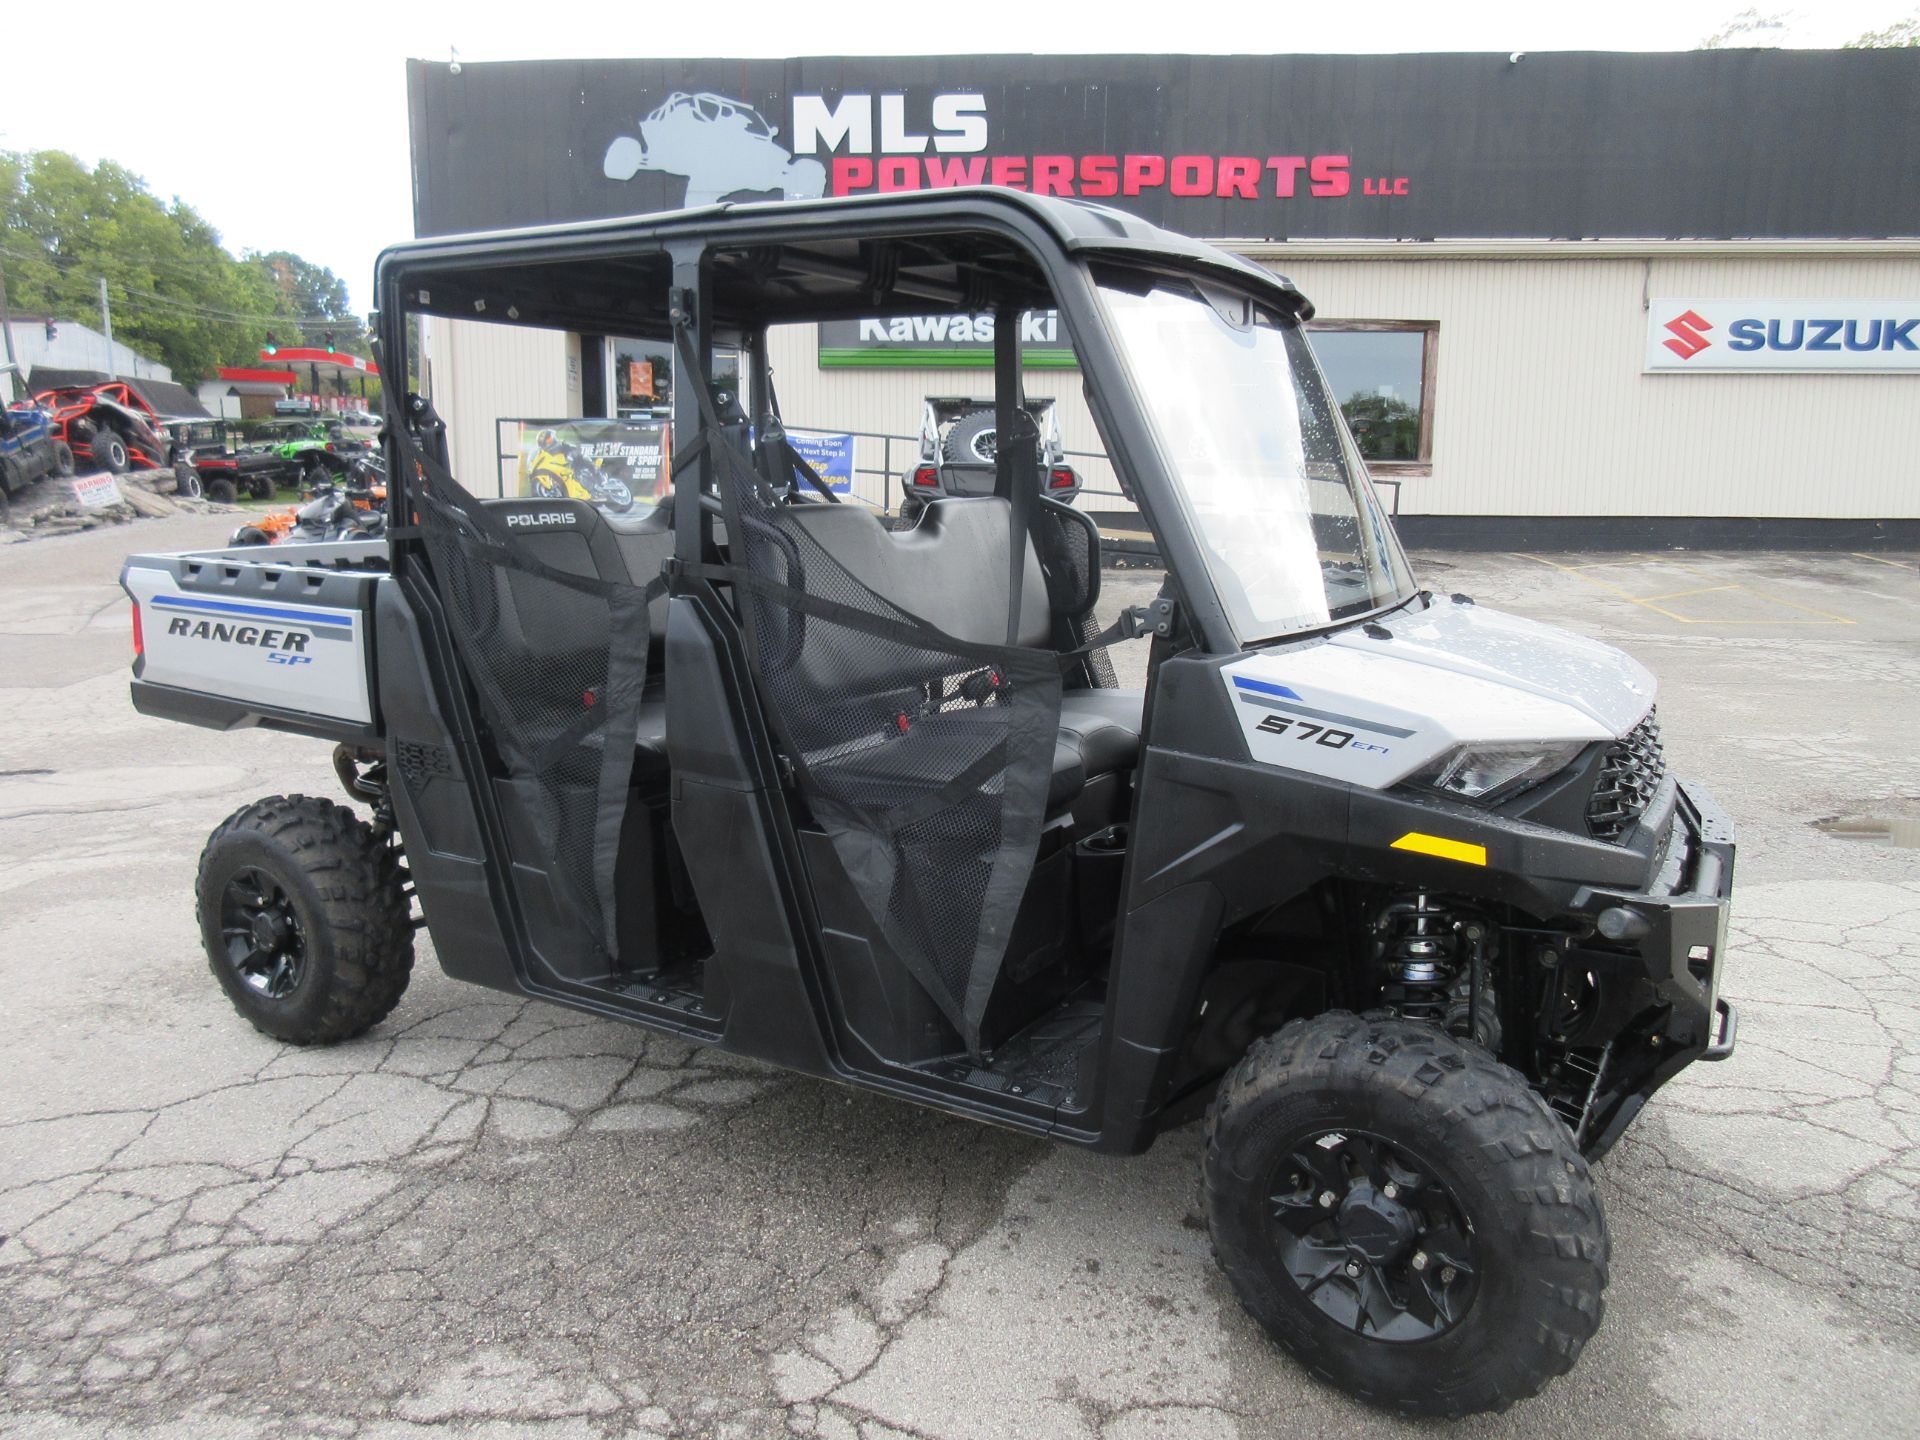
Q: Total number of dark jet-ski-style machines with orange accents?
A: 1